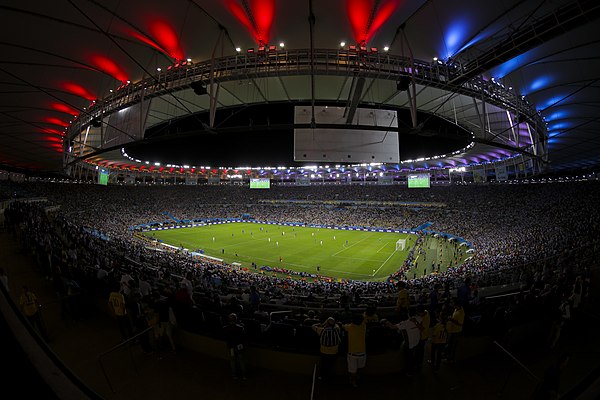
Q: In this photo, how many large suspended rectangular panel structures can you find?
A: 1